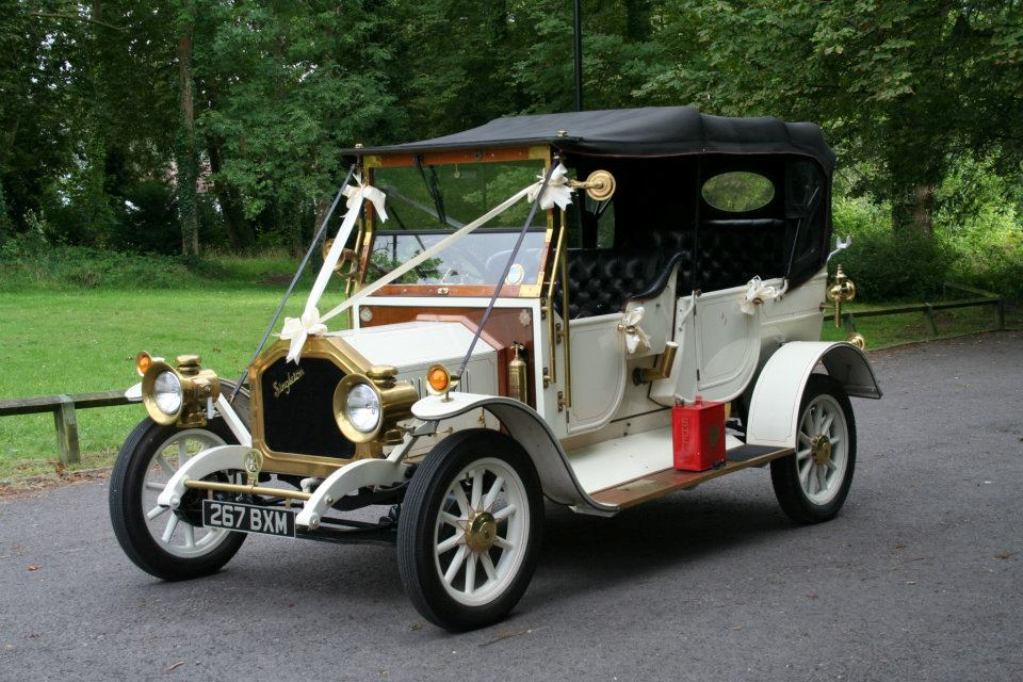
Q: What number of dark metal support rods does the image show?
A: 2